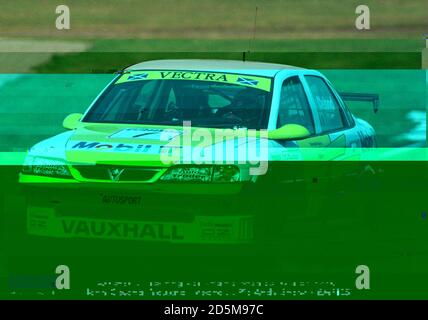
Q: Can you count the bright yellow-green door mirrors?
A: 2